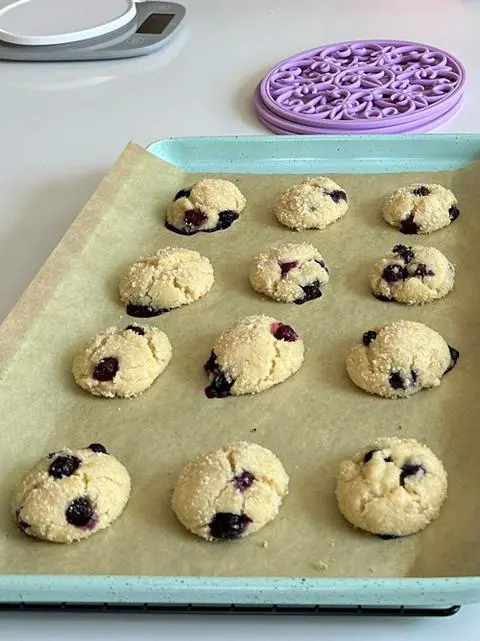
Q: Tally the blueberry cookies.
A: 12